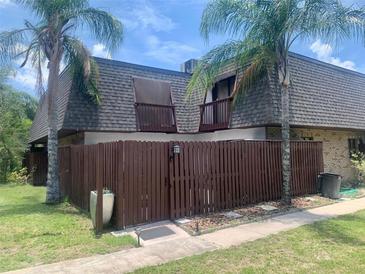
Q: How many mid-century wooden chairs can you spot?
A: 0